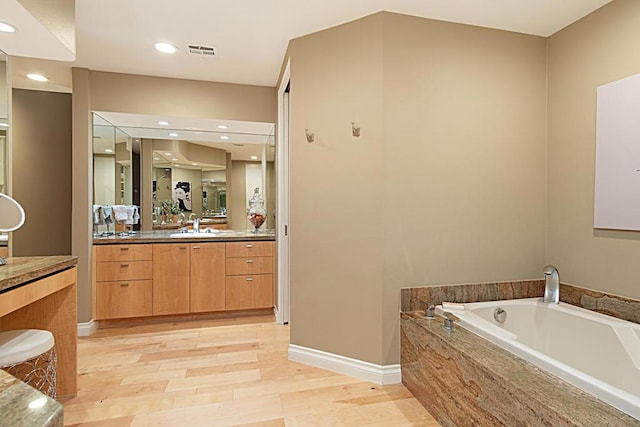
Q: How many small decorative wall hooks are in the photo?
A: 2